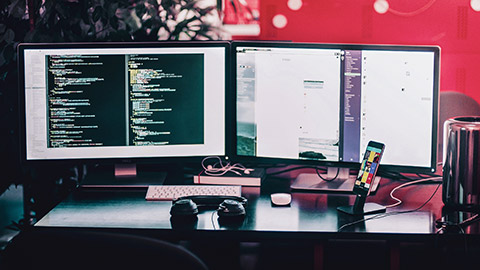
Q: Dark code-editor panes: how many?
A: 2